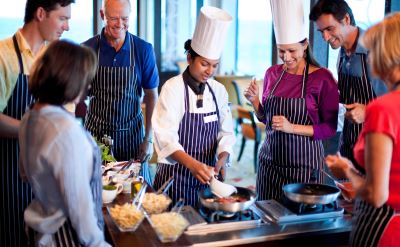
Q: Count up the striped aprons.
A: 7